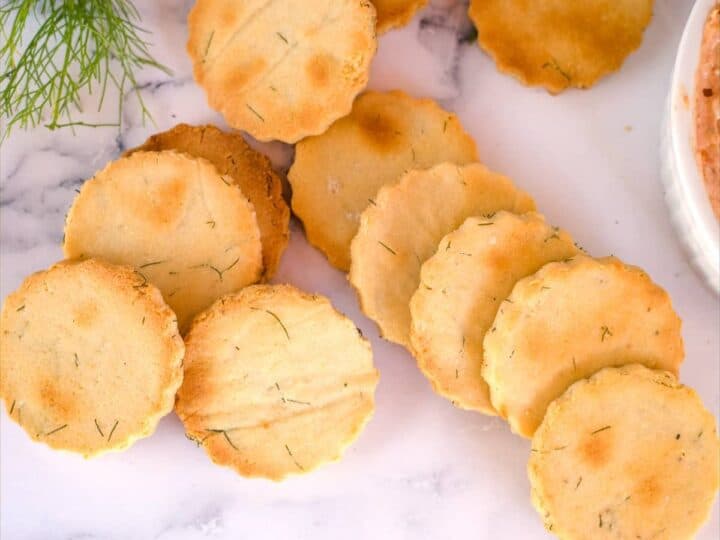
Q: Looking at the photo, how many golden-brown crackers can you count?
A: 12